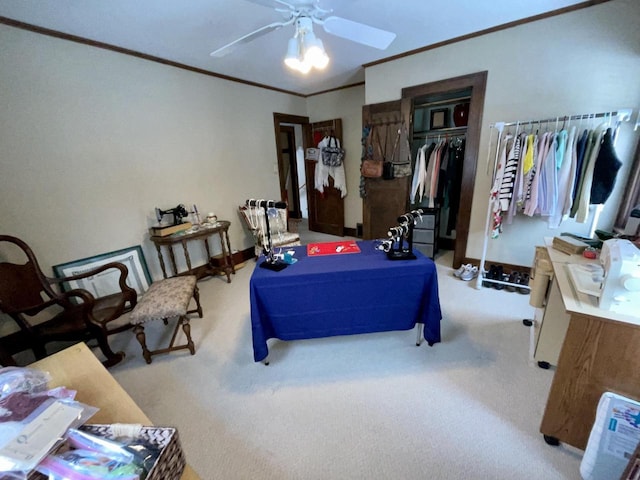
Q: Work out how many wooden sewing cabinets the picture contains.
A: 1